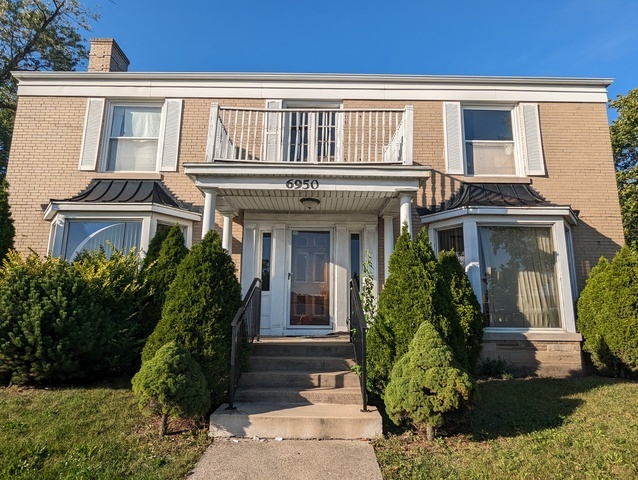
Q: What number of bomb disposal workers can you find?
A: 0